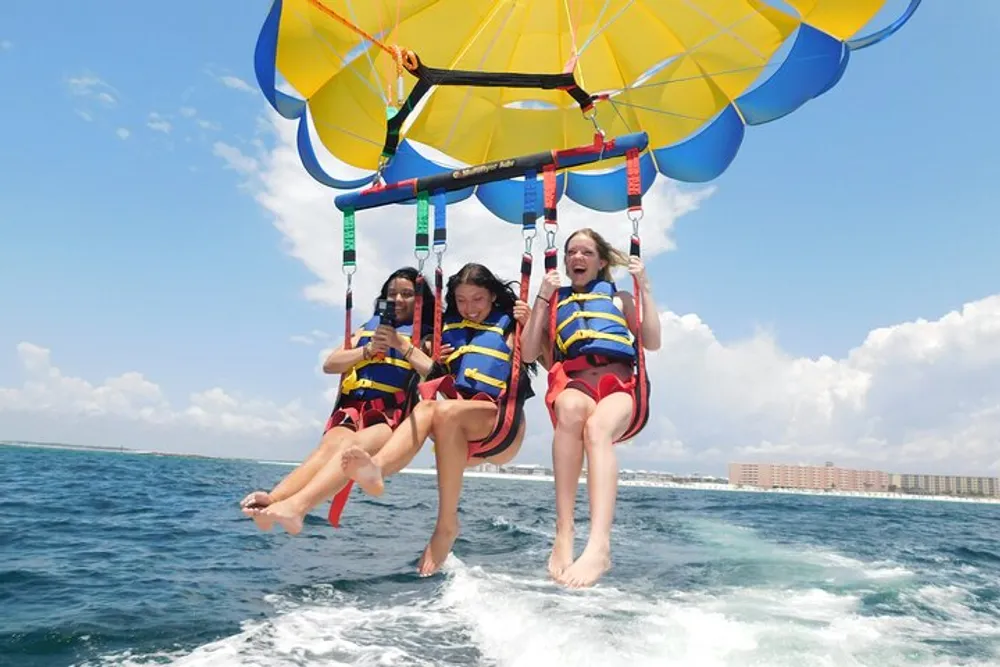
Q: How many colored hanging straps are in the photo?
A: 6